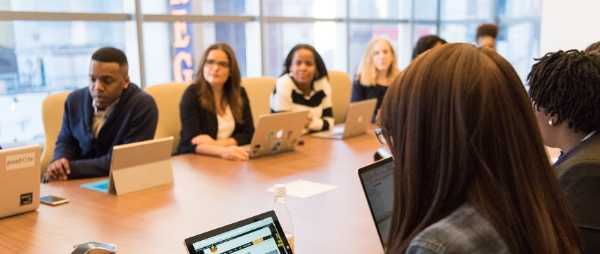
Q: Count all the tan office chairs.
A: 4